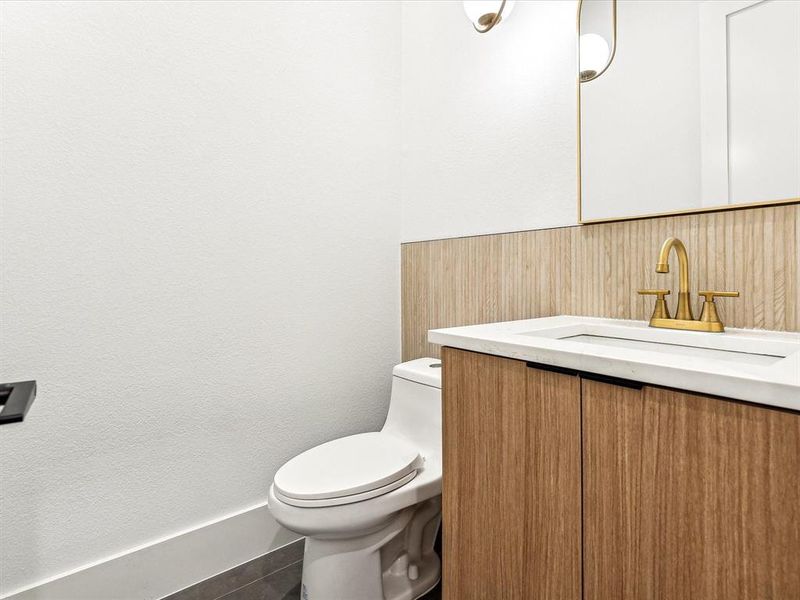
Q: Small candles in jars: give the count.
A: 0